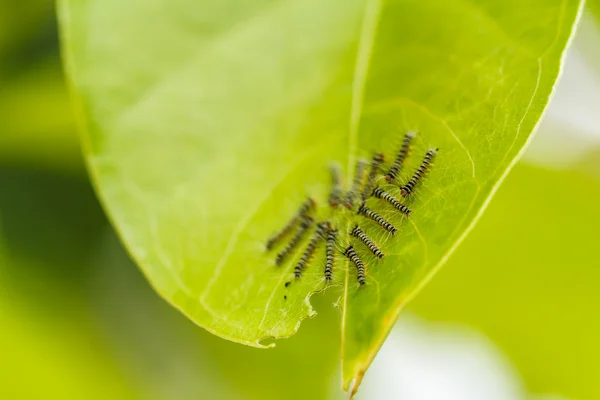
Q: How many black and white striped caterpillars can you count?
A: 13